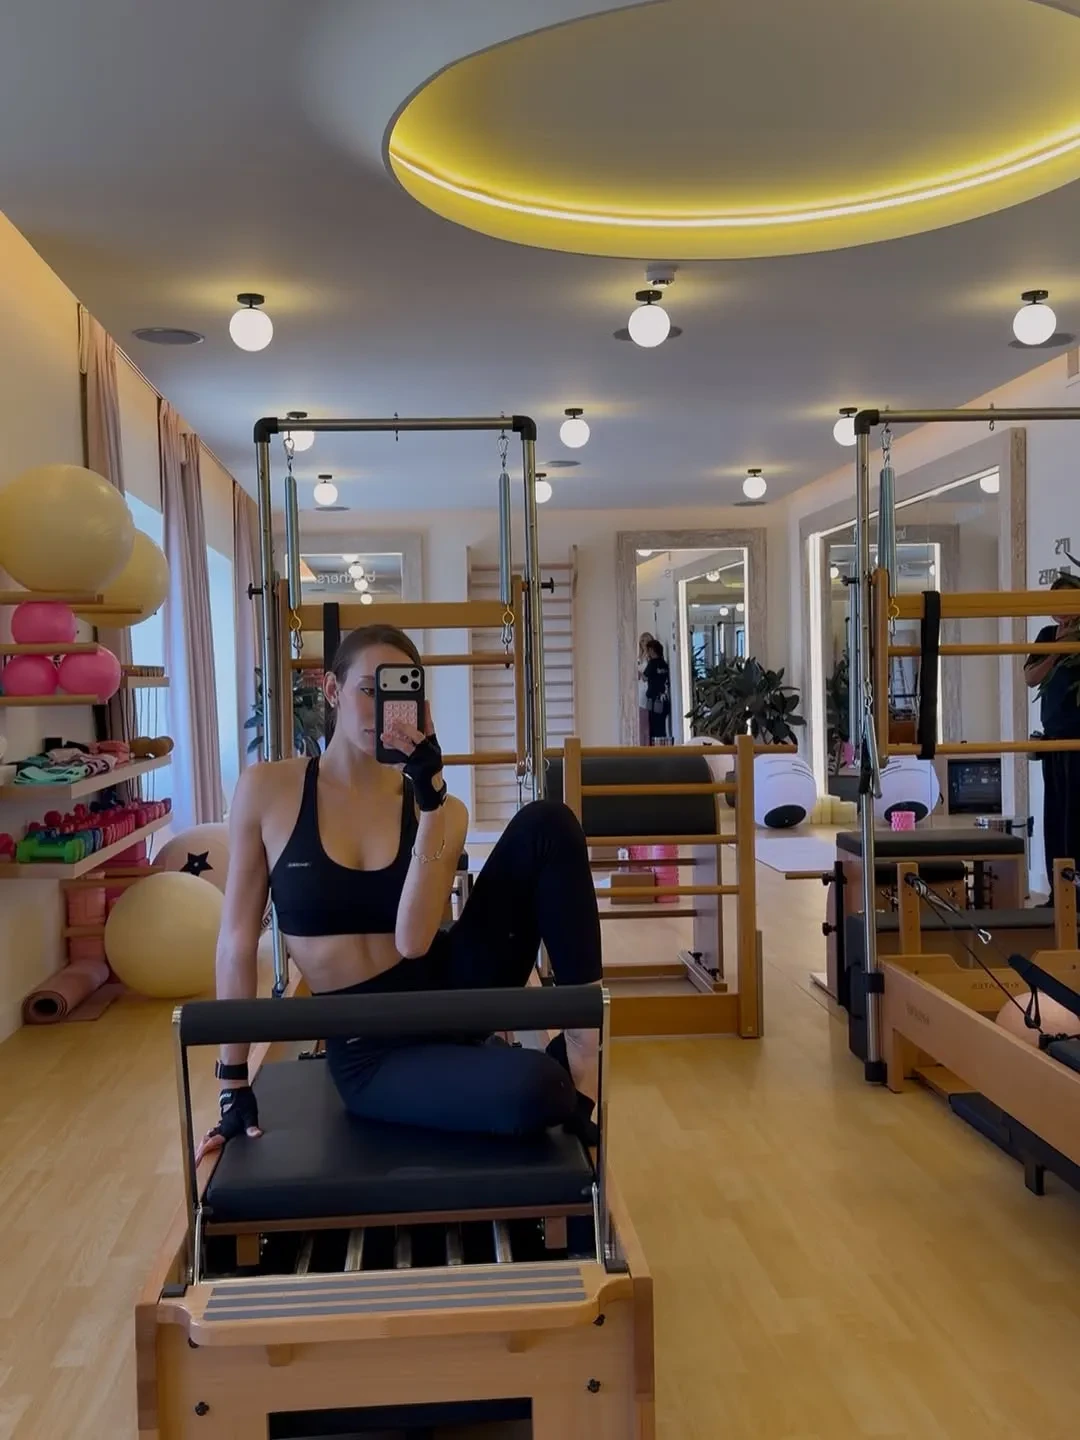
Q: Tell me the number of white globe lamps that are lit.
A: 9